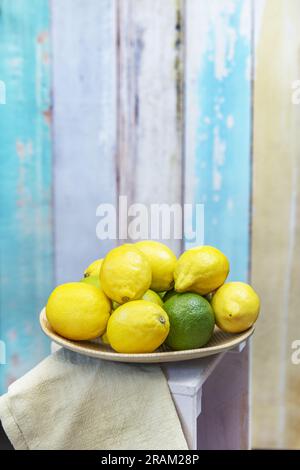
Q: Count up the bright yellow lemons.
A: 7